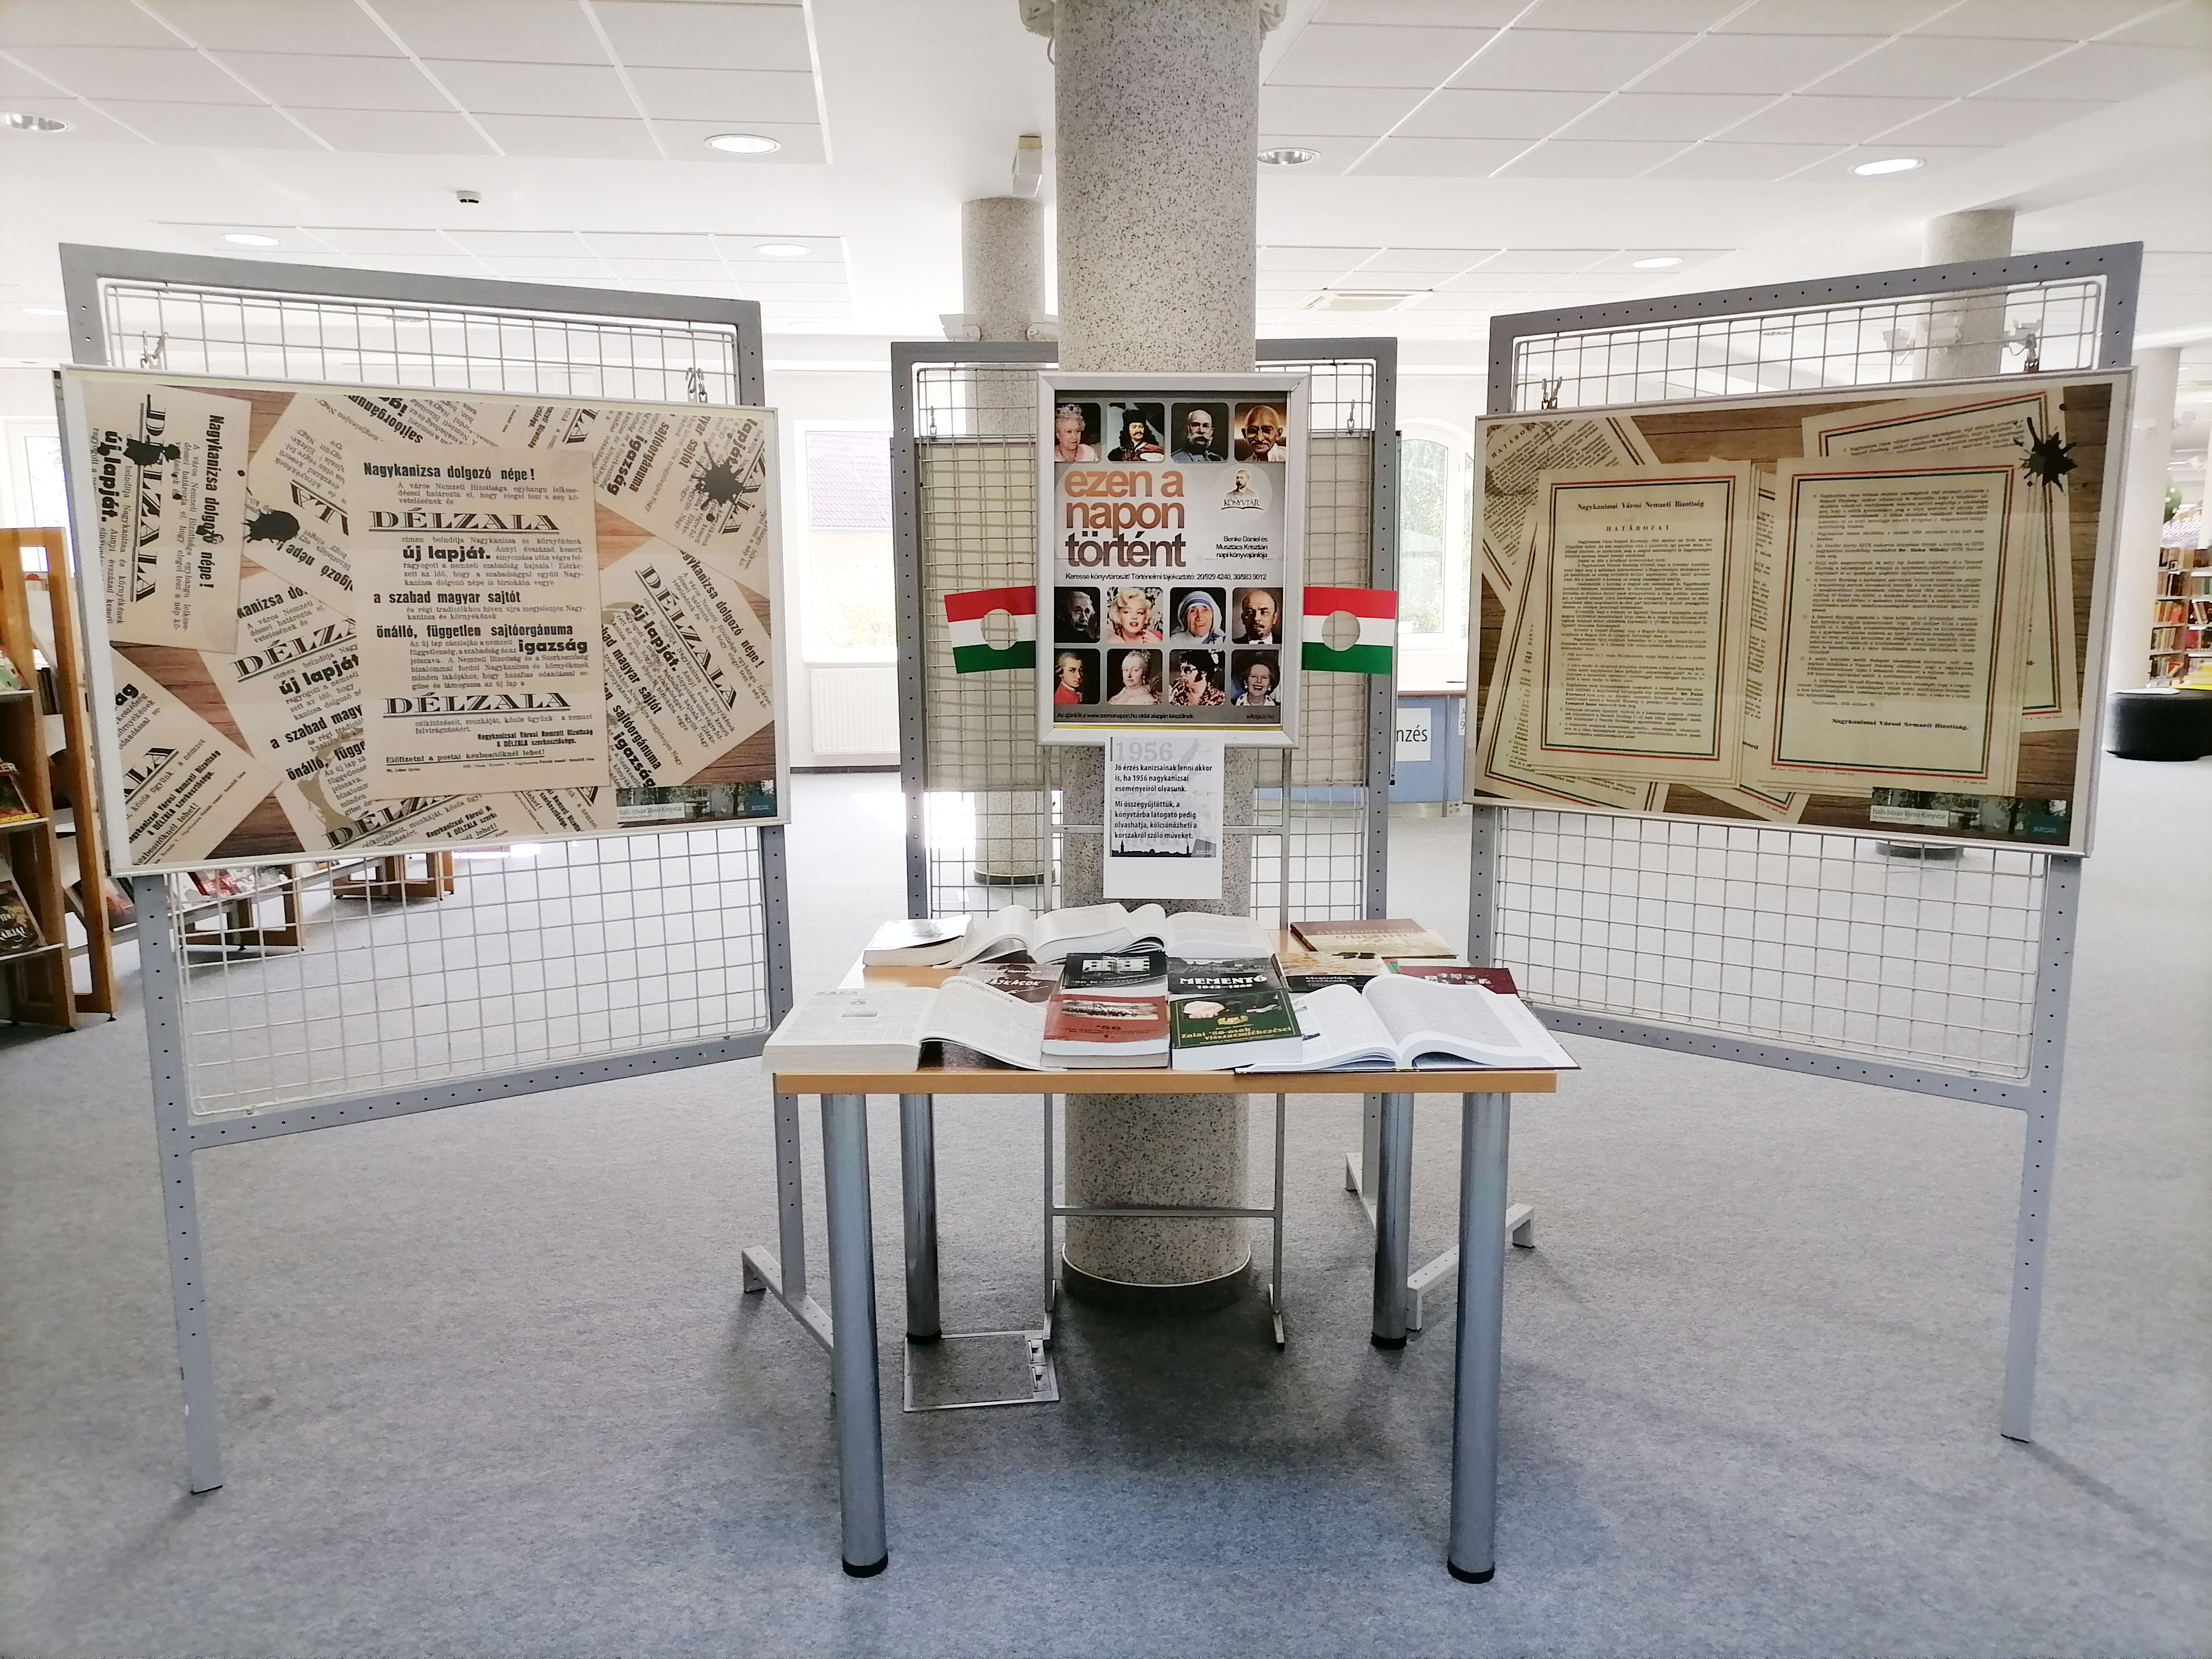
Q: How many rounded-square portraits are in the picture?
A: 12